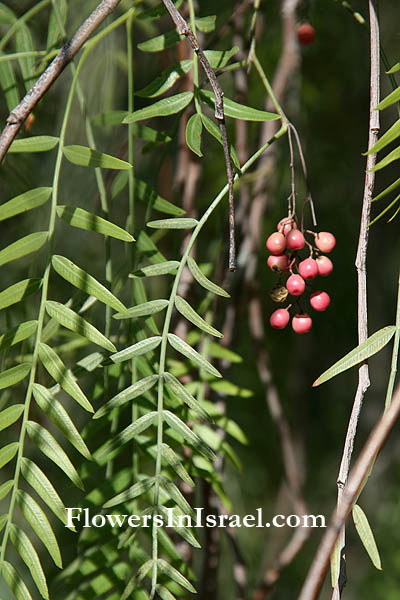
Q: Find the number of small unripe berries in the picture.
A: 1